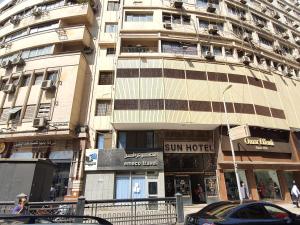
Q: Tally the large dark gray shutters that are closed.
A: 1